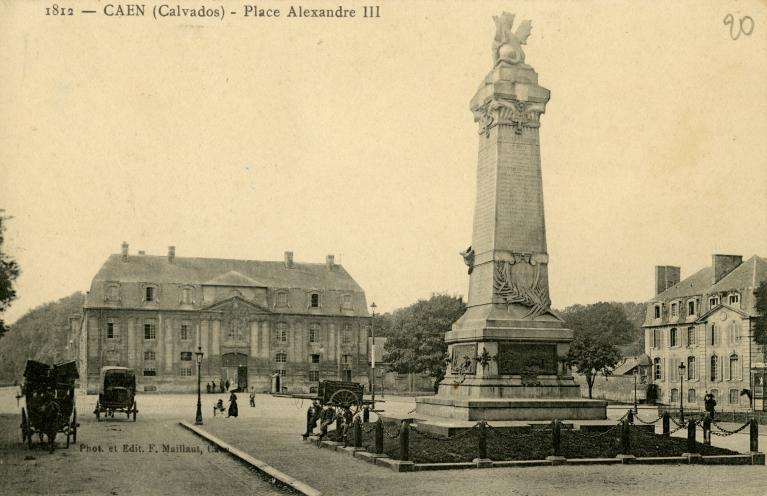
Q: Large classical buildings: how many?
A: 2